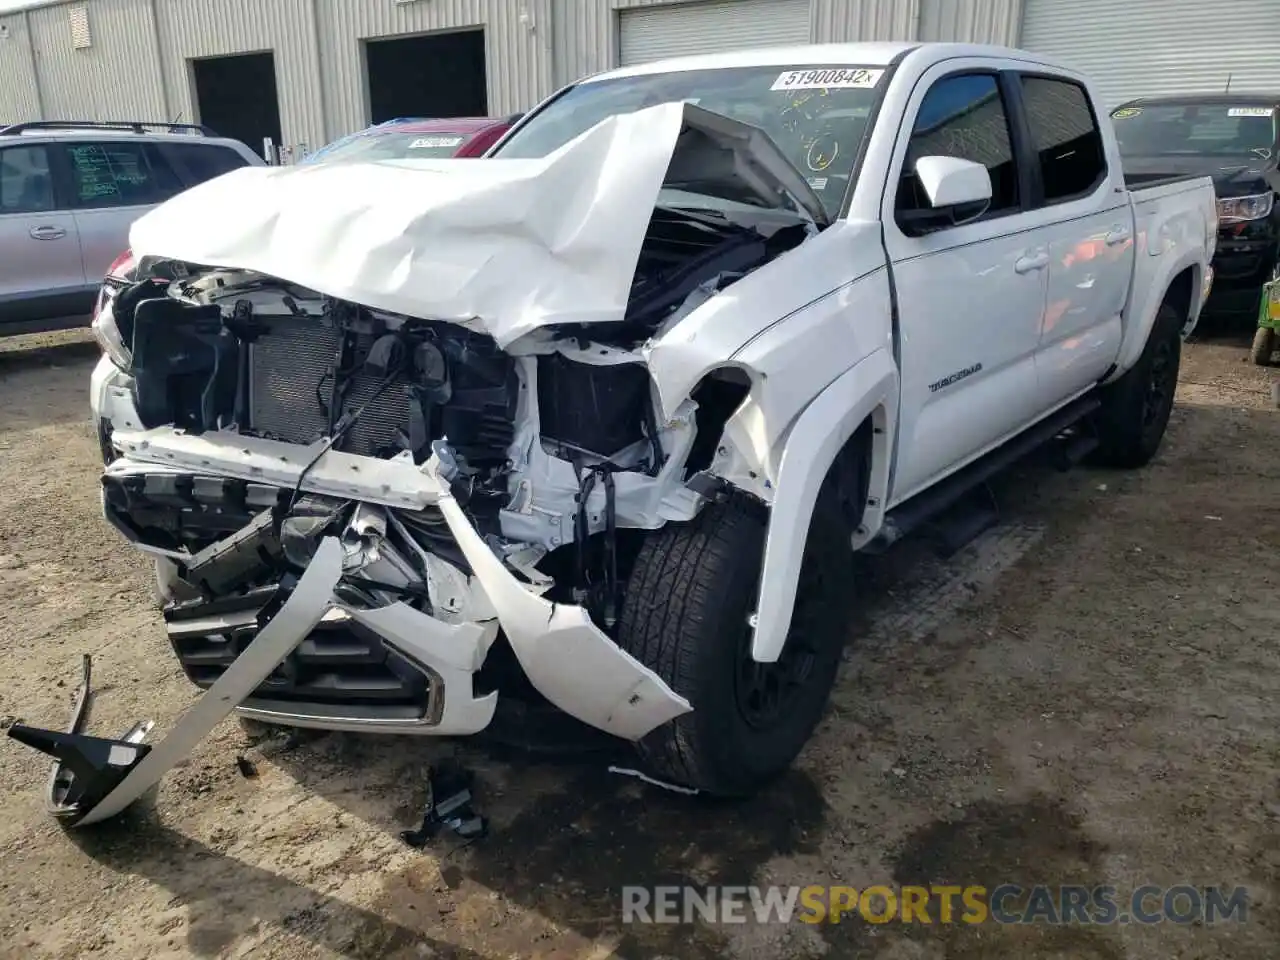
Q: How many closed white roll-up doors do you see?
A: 2